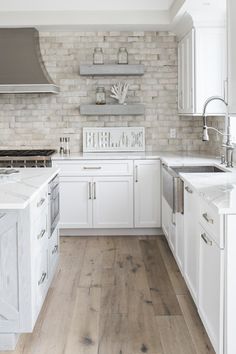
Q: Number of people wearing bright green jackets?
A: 0